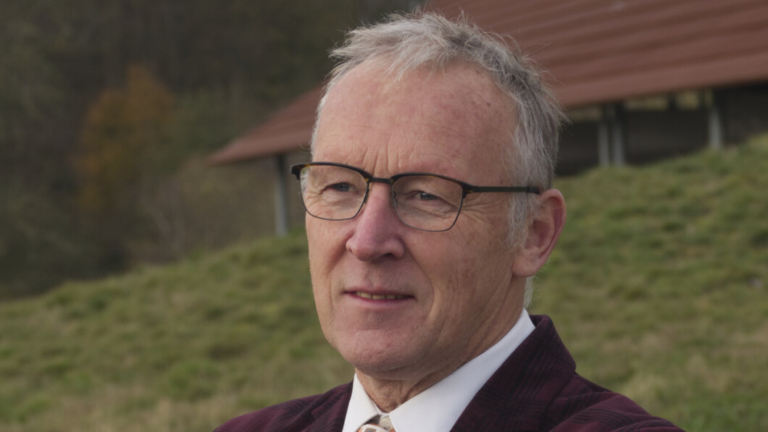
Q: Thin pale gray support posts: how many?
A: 4